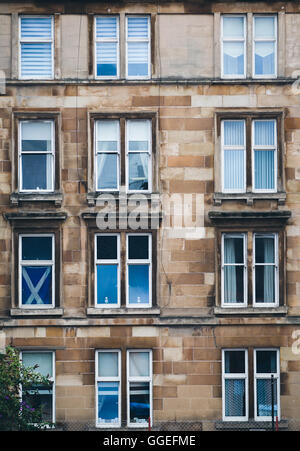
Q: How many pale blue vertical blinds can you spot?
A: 2